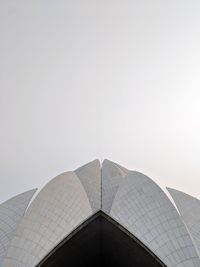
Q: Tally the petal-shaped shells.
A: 6